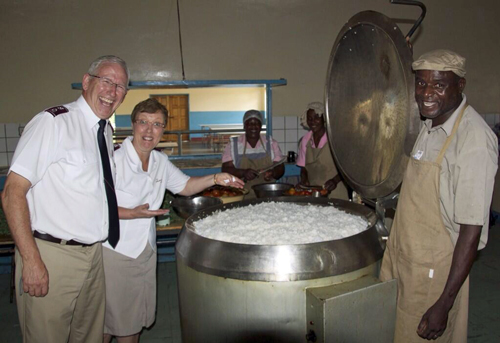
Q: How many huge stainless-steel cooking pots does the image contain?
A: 1